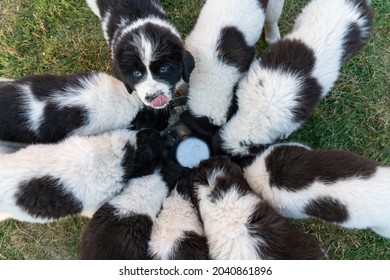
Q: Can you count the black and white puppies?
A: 9